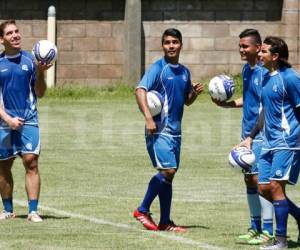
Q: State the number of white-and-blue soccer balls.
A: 4